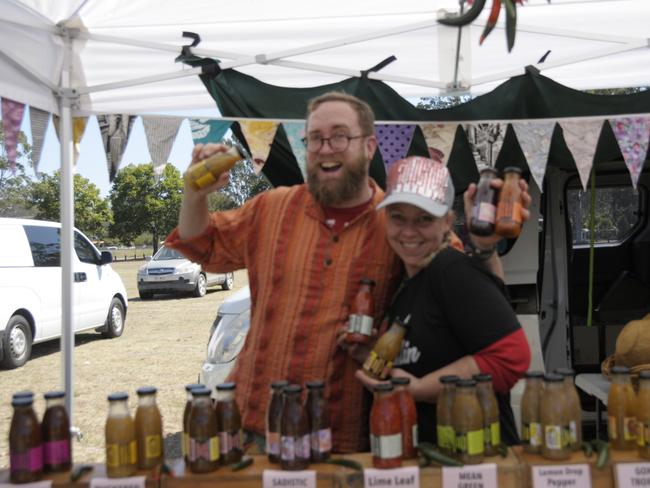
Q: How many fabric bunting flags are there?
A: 14